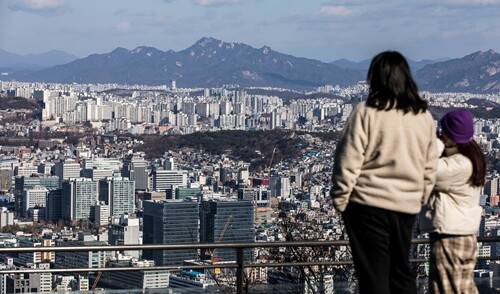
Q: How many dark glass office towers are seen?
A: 2